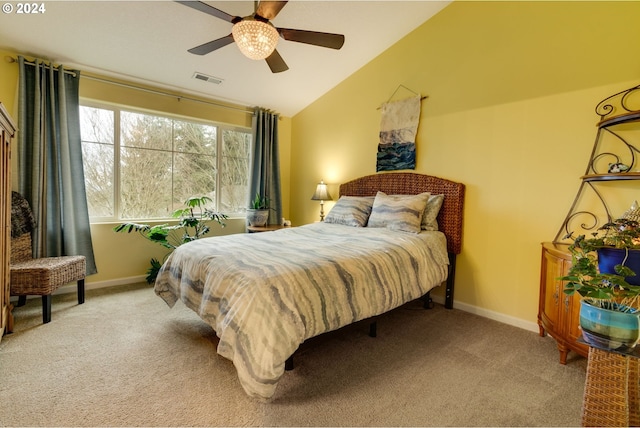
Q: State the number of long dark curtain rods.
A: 1